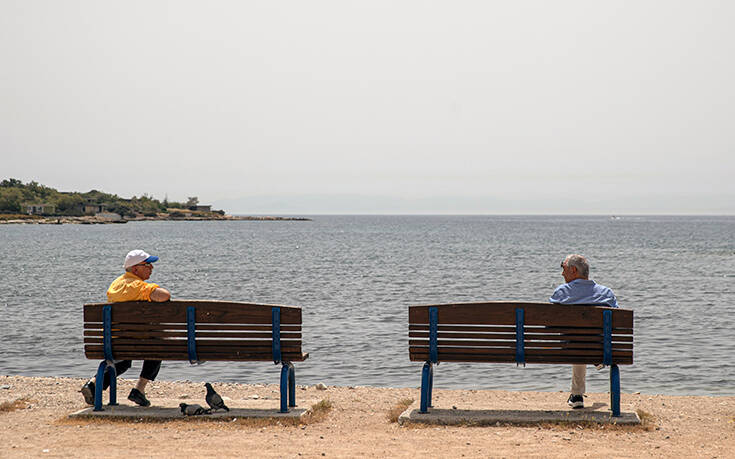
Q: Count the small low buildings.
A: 3